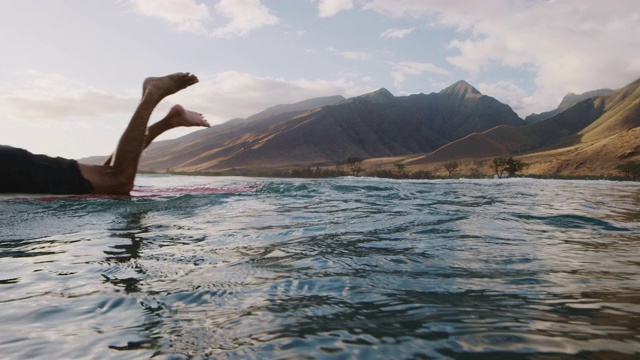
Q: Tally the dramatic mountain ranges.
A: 1